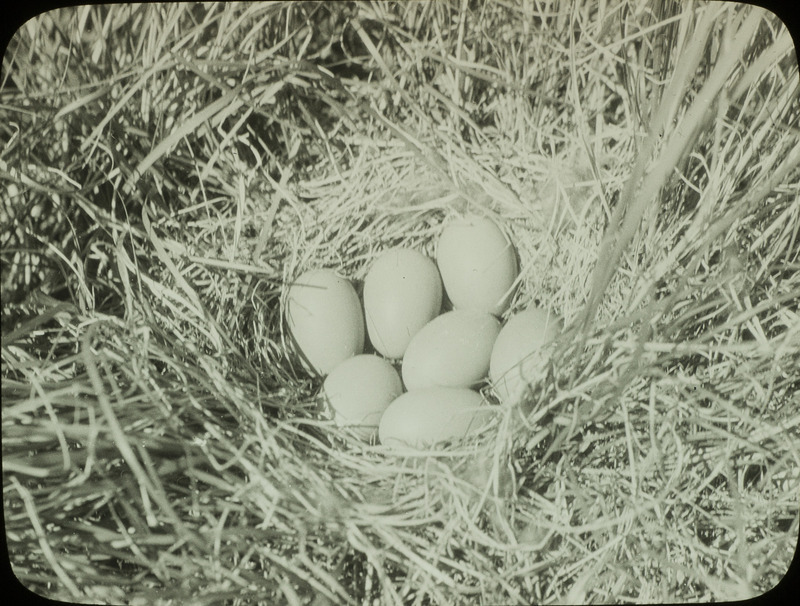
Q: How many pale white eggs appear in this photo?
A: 7